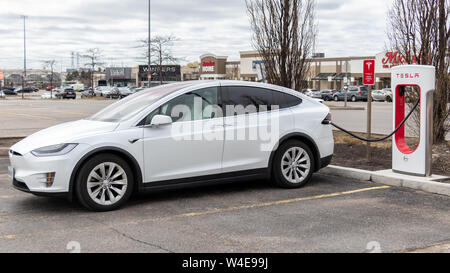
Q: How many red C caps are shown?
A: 0